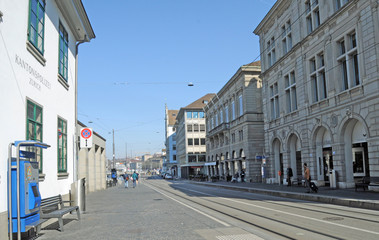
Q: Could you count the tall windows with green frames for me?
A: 4